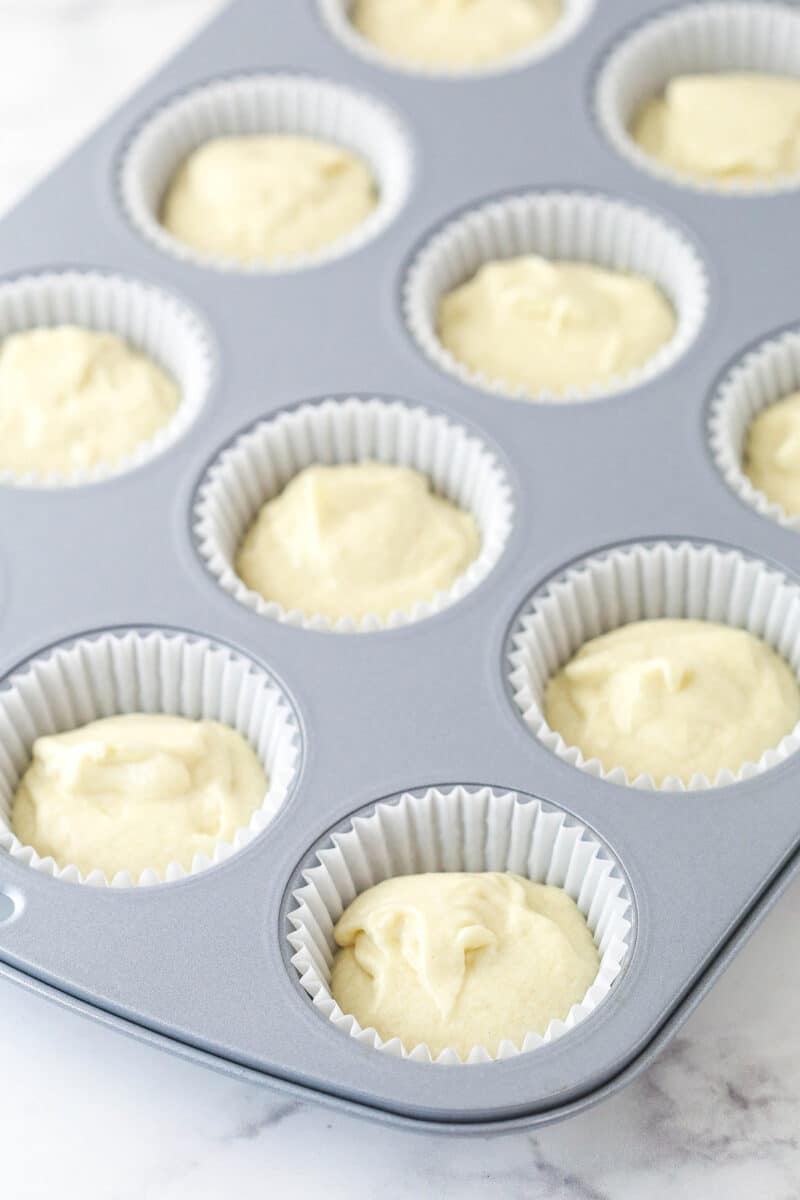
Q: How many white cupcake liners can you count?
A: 10